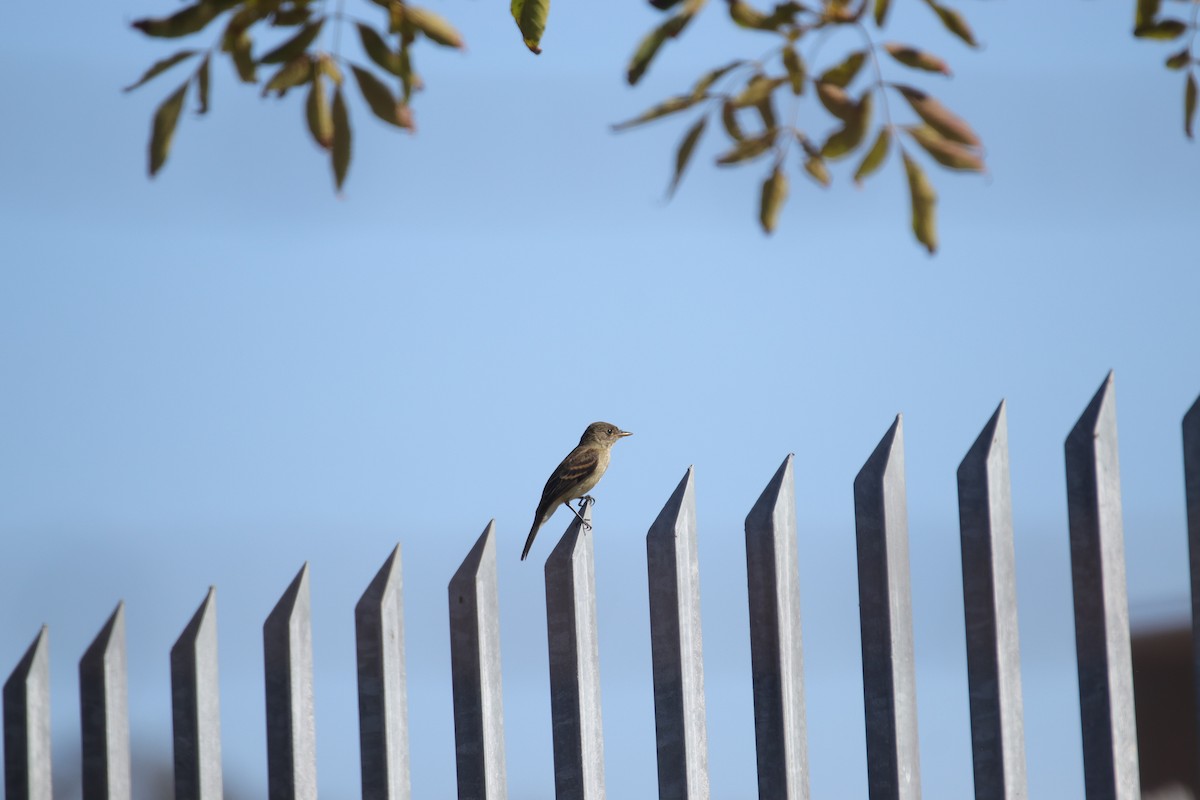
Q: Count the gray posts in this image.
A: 13